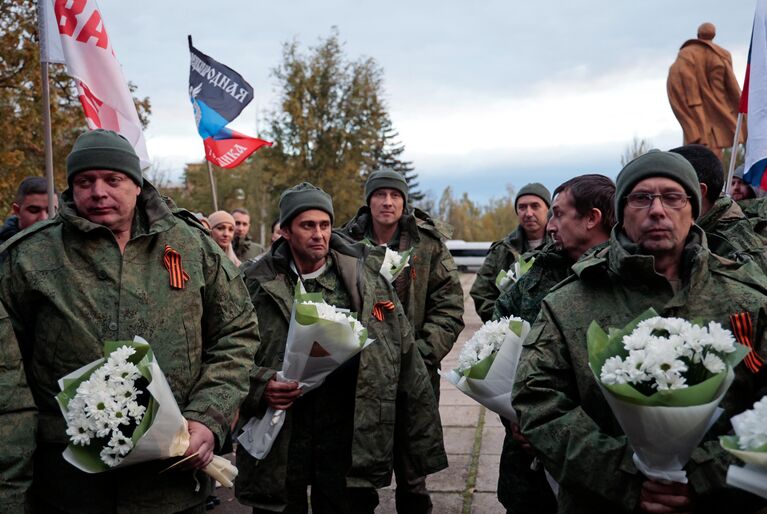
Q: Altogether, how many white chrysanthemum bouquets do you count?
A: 7